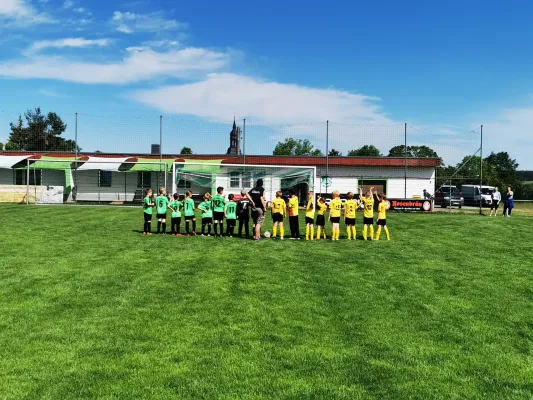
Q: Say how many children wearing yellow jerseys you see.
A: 8